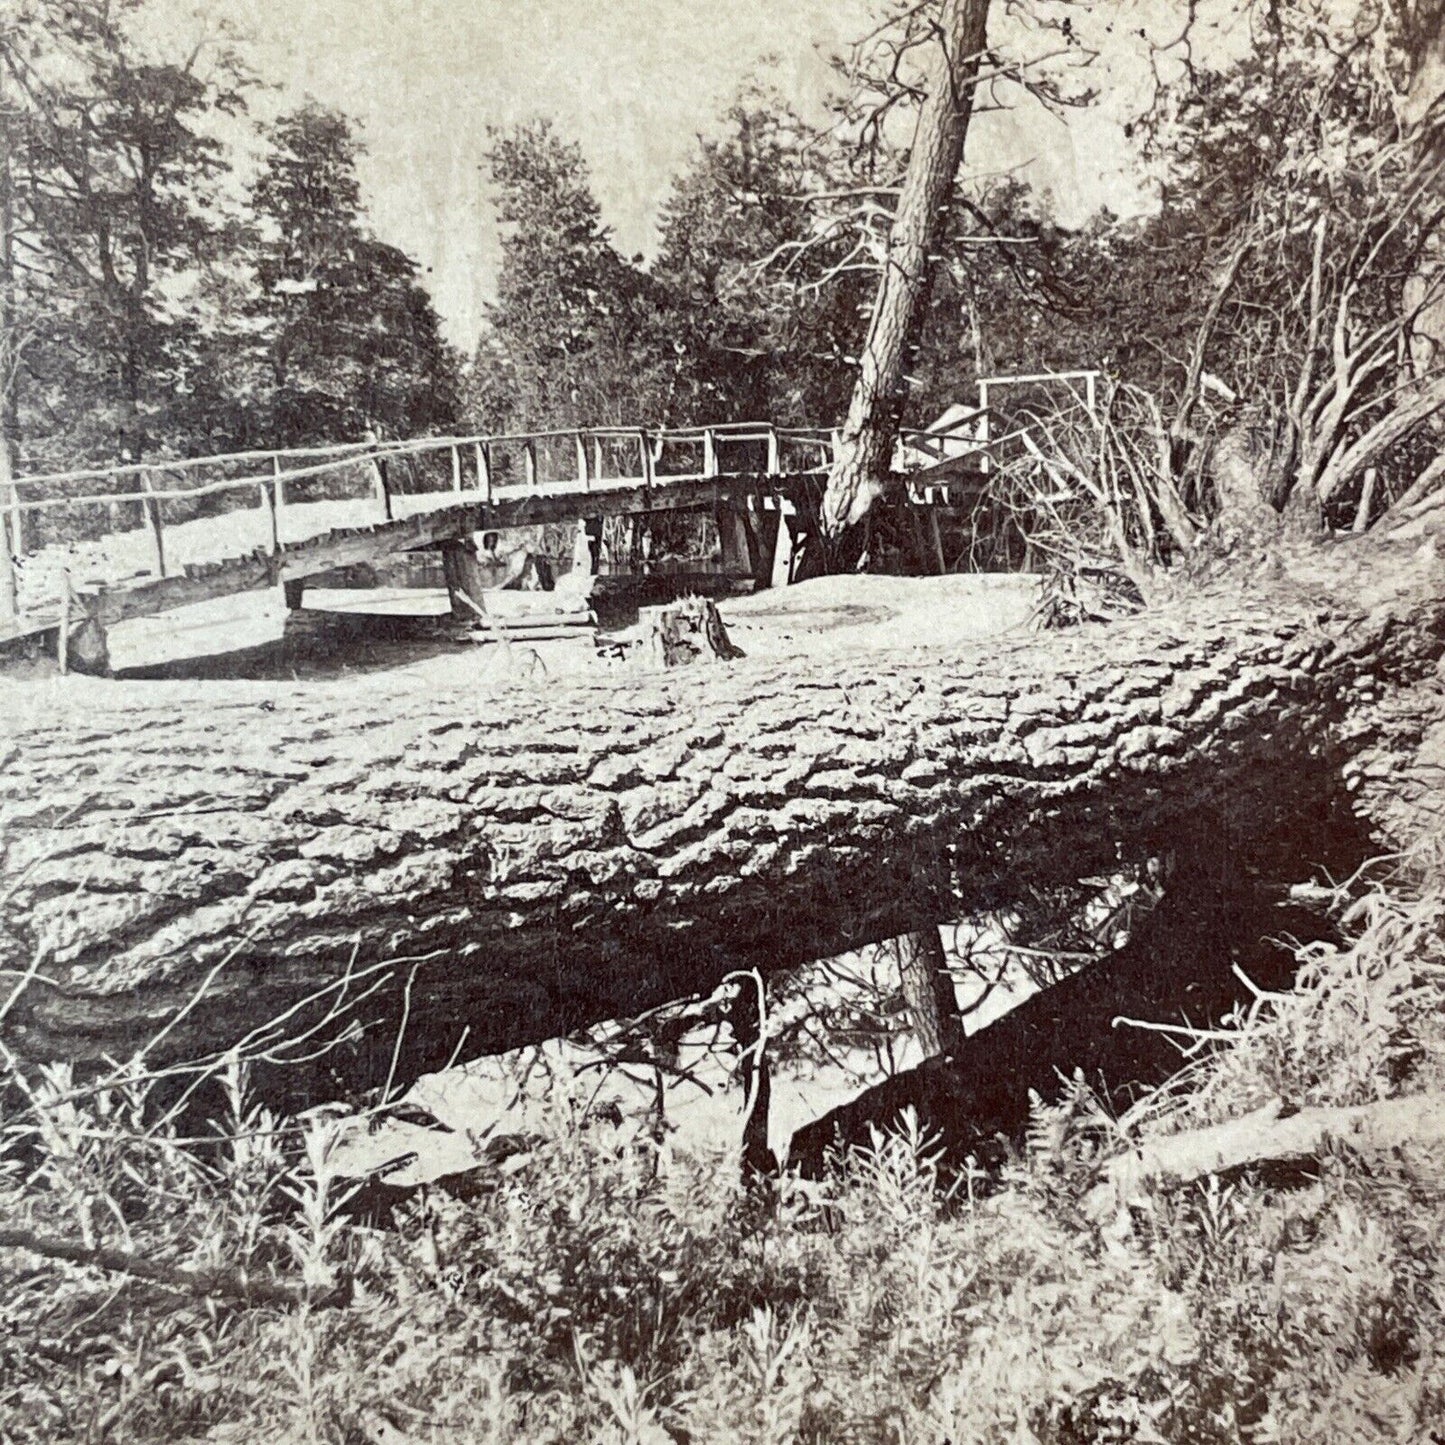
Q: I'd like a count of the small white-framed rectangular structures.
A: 1